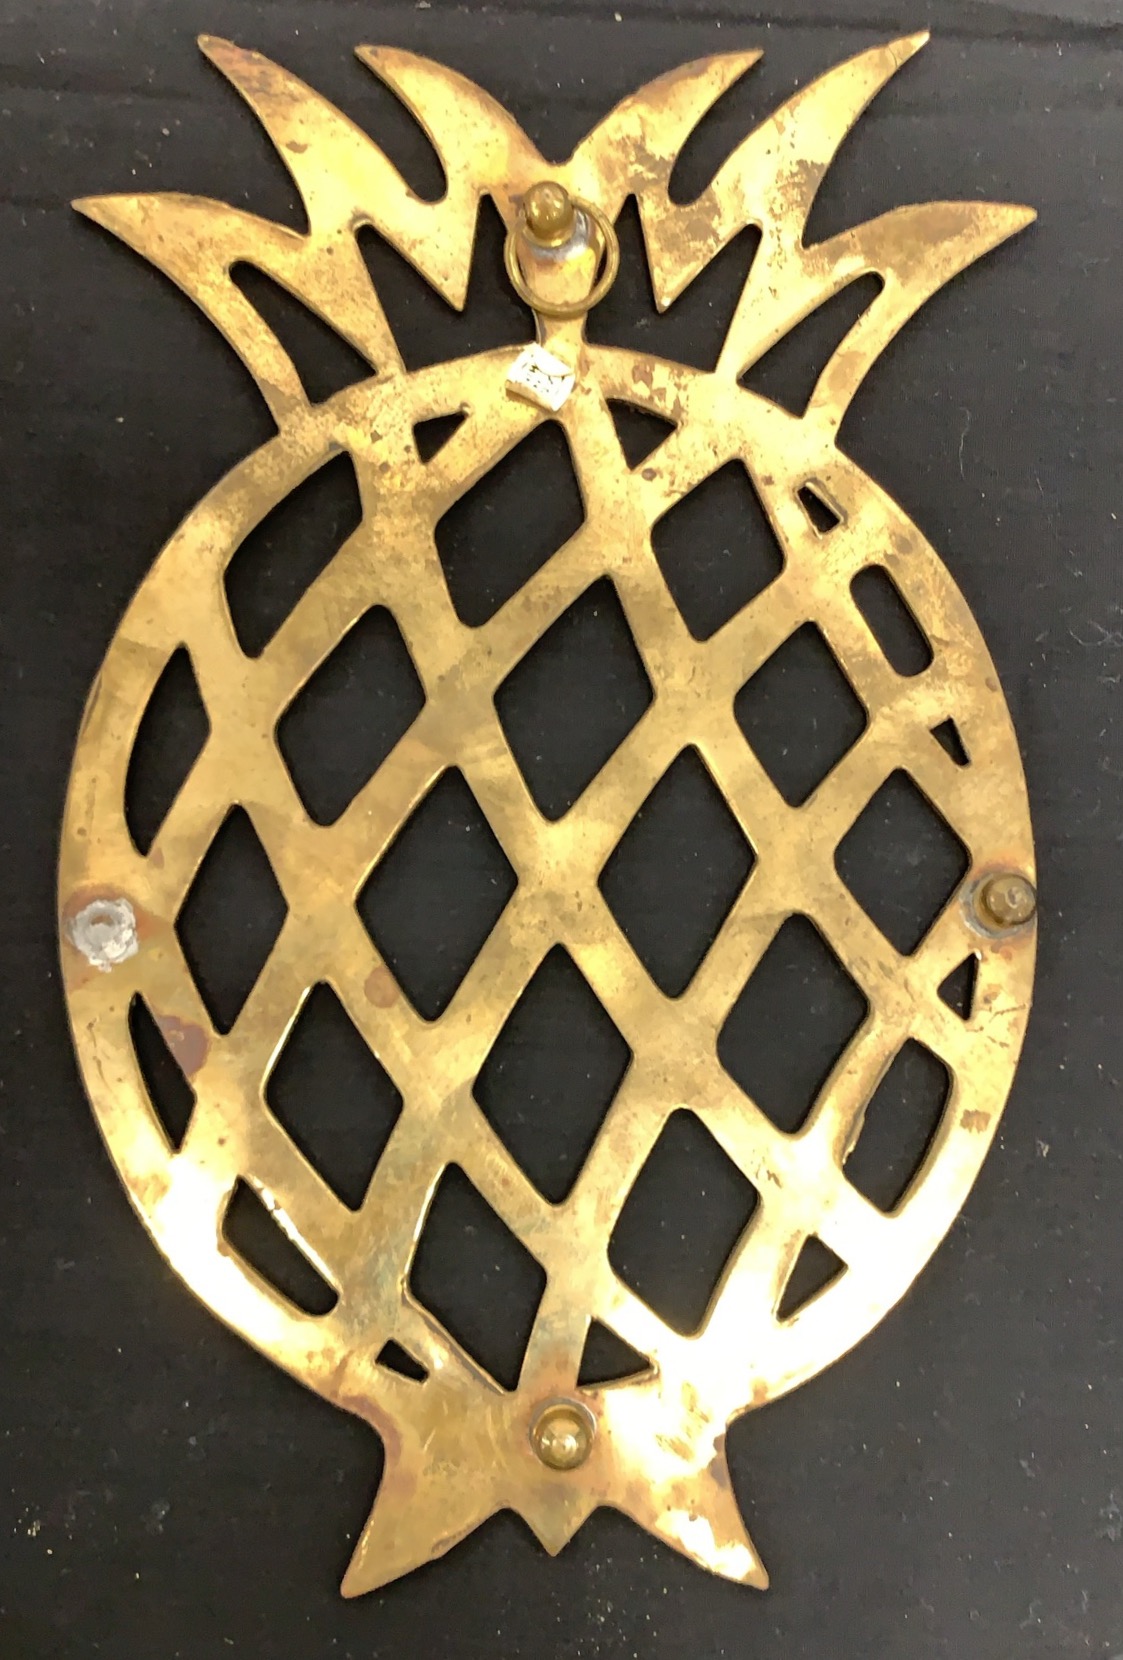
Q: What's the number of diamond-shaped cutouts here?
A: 14